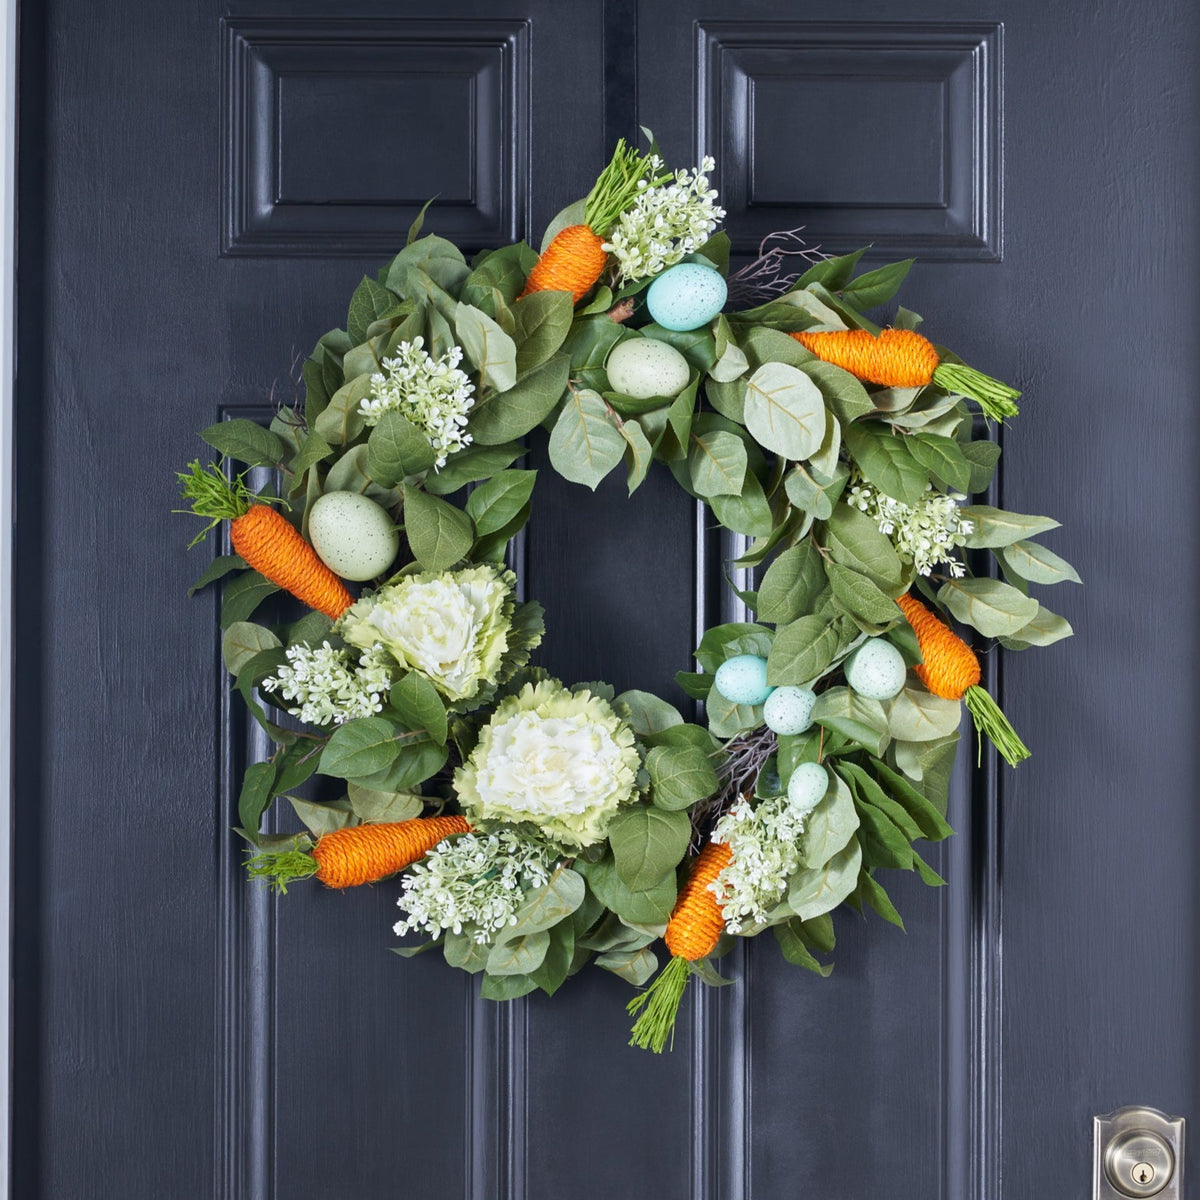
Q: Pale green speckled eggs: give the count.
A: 2